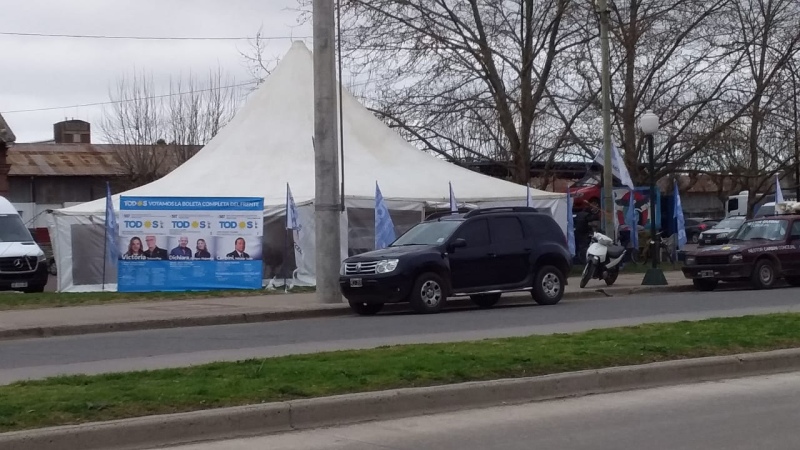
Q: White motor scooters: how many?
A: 1